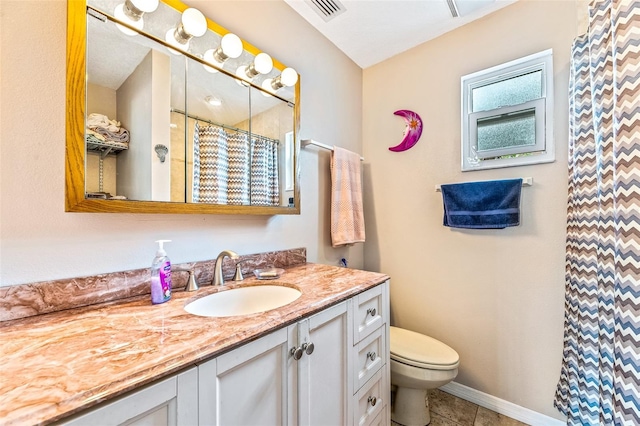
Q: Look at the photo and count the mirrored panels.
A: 3